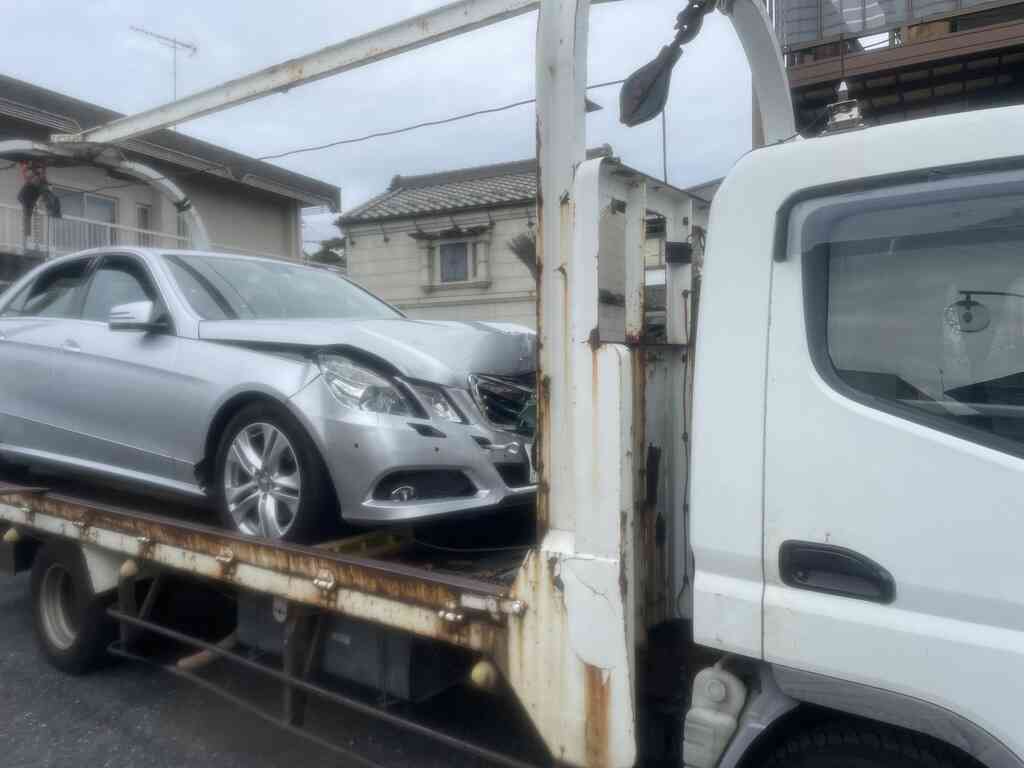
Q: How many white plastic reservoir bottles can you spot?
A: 1